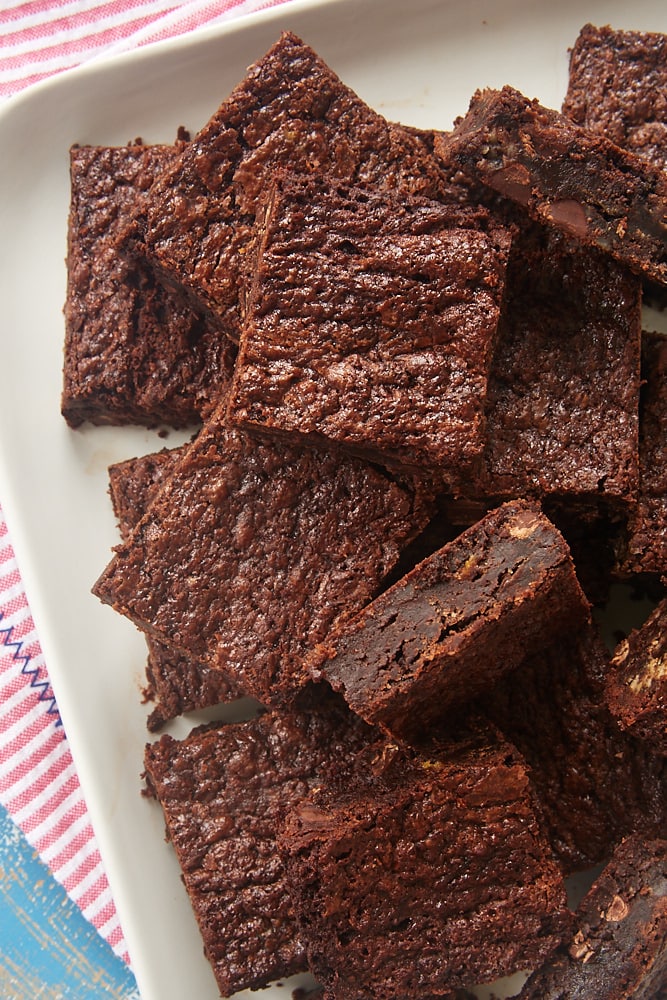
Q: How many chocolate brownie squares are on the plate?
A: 15